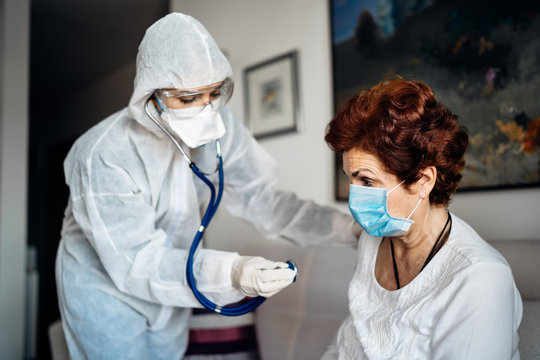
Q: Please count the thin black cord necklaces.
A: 1